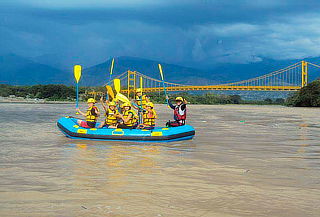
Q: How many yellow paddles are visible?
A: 7